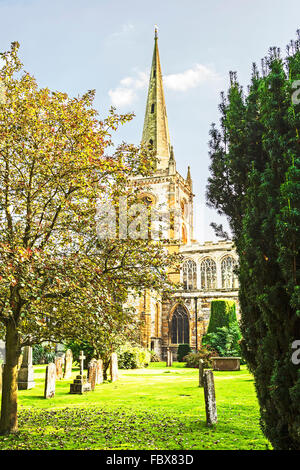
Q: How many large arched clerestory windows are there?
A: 3